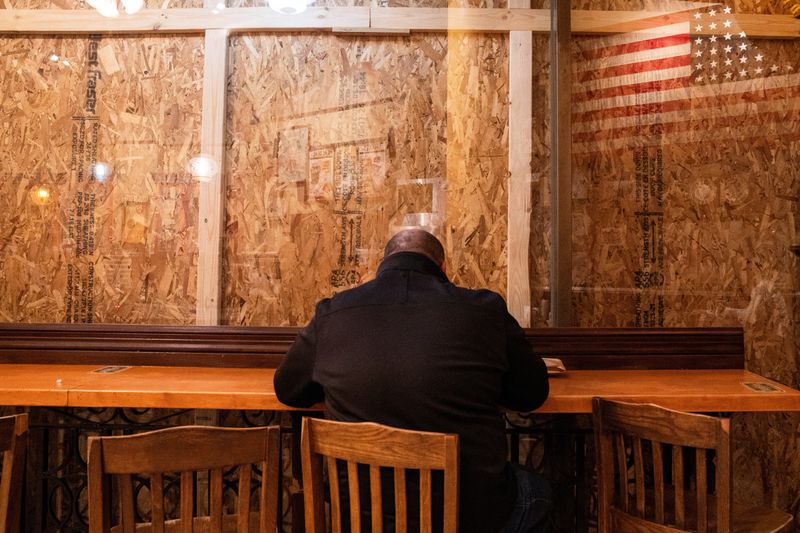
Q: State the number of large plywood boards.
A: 3